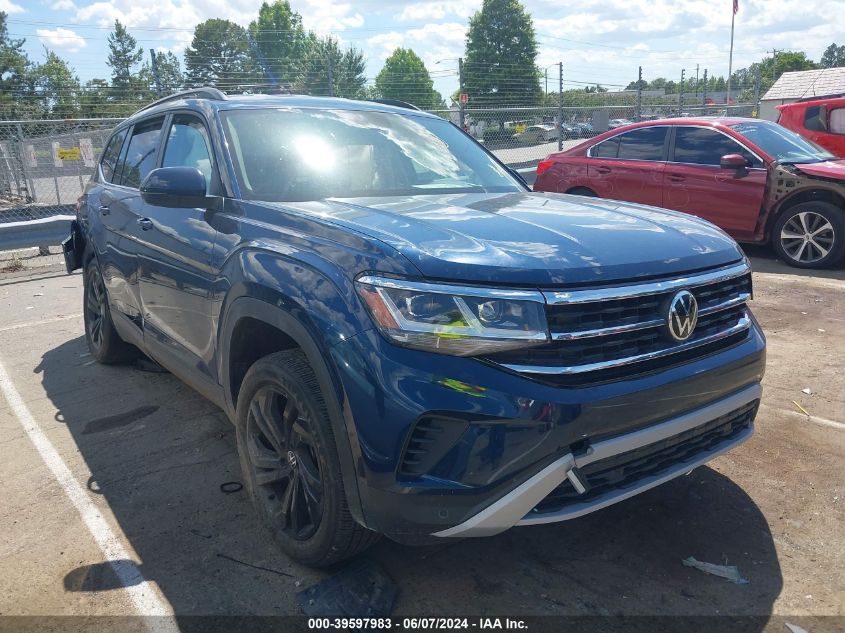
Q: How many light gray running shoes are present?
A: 0